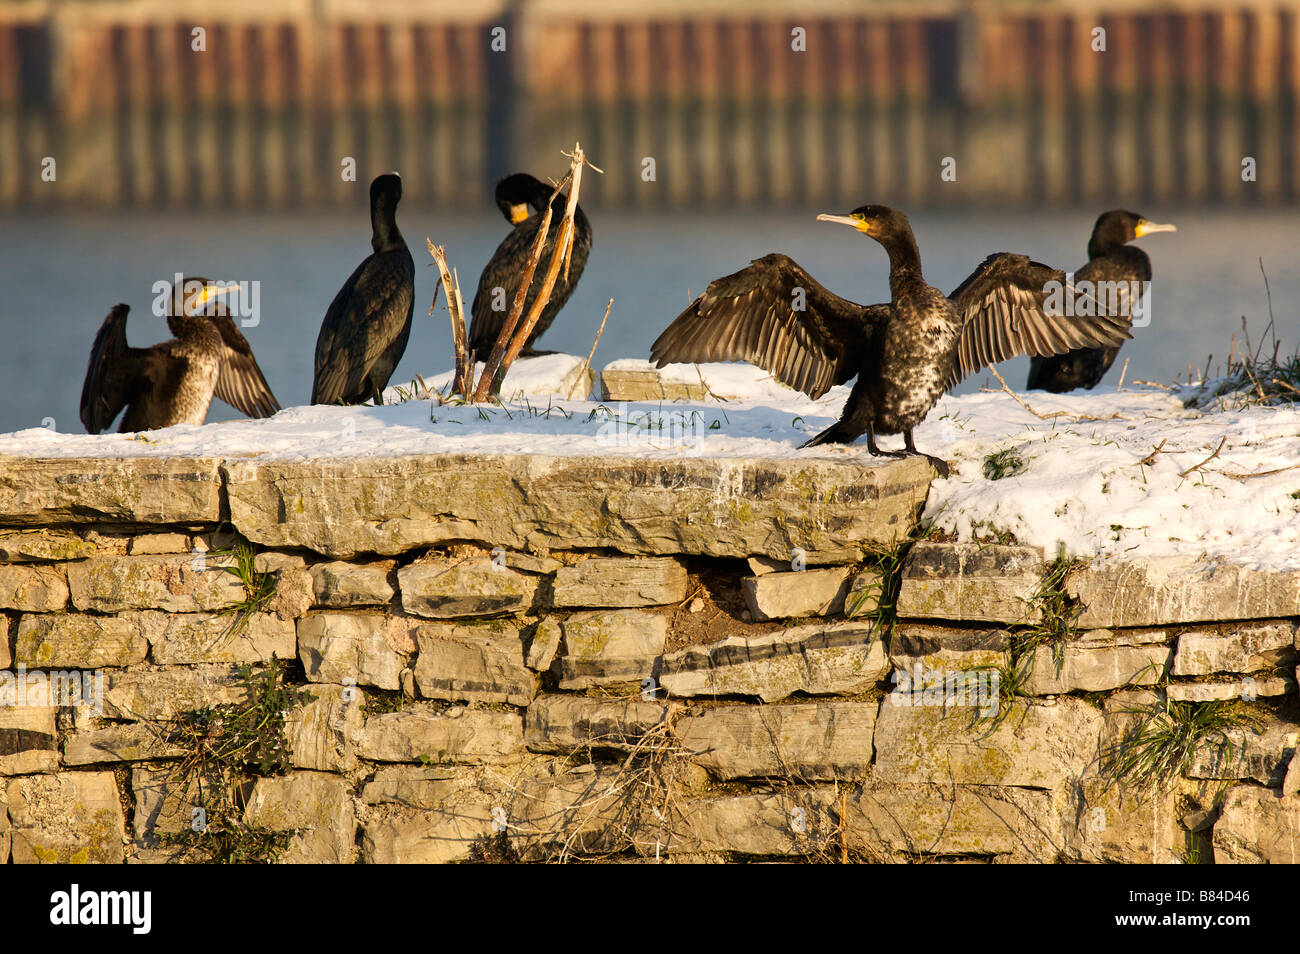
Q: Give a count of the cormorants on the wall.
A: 5